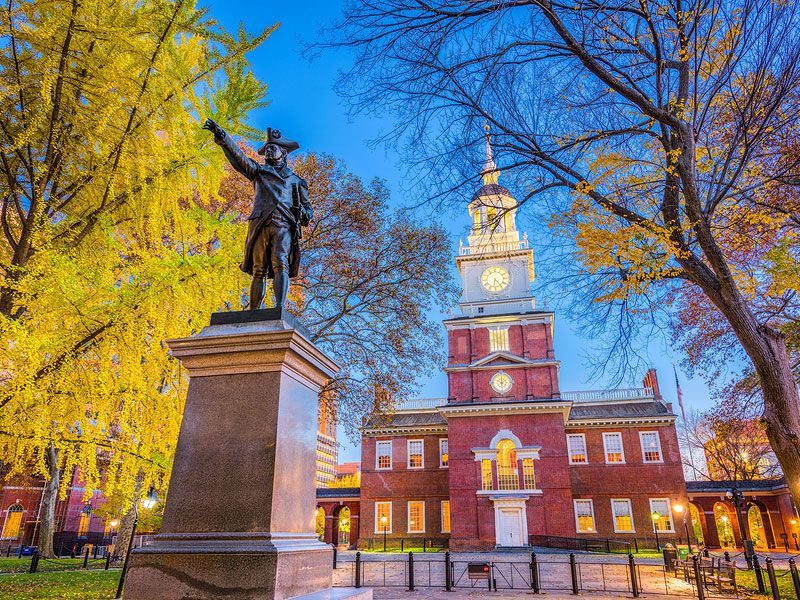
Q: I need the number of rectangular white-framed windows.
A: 12